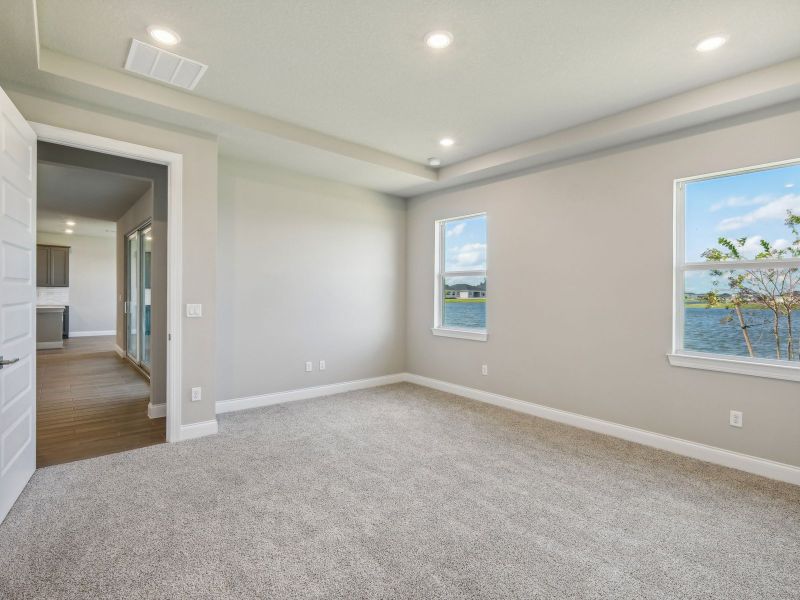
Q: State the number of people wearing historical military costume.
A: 0